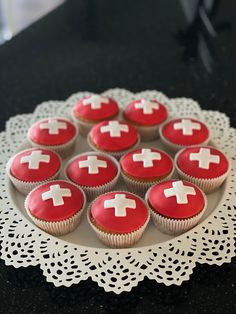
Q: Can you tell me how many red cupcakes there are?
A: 12